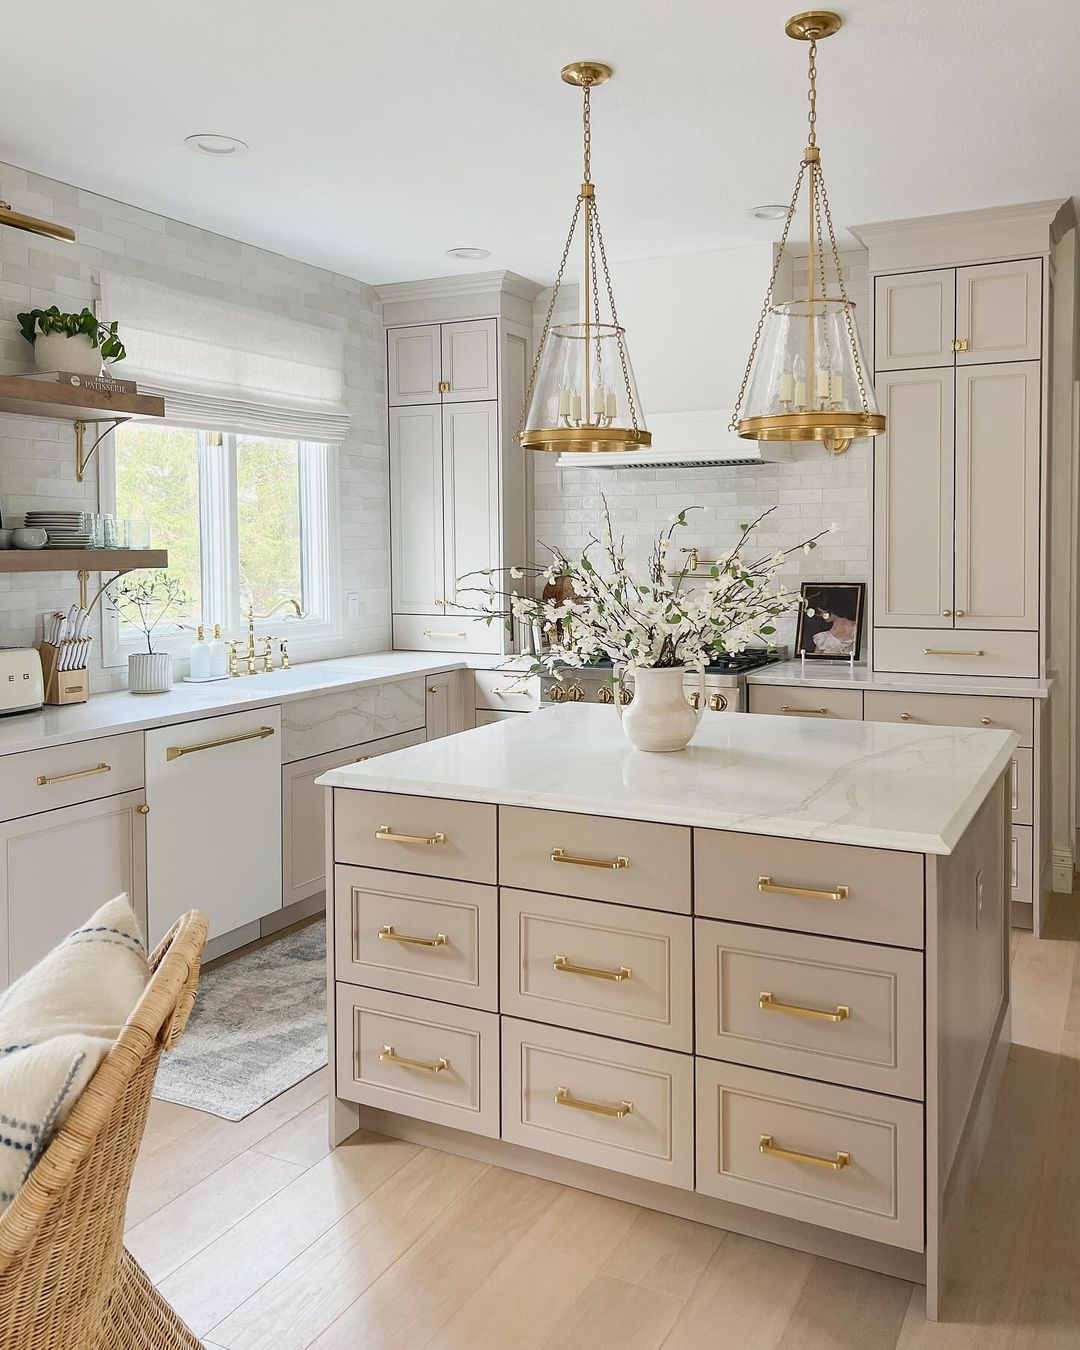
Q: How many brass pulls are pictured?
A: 15